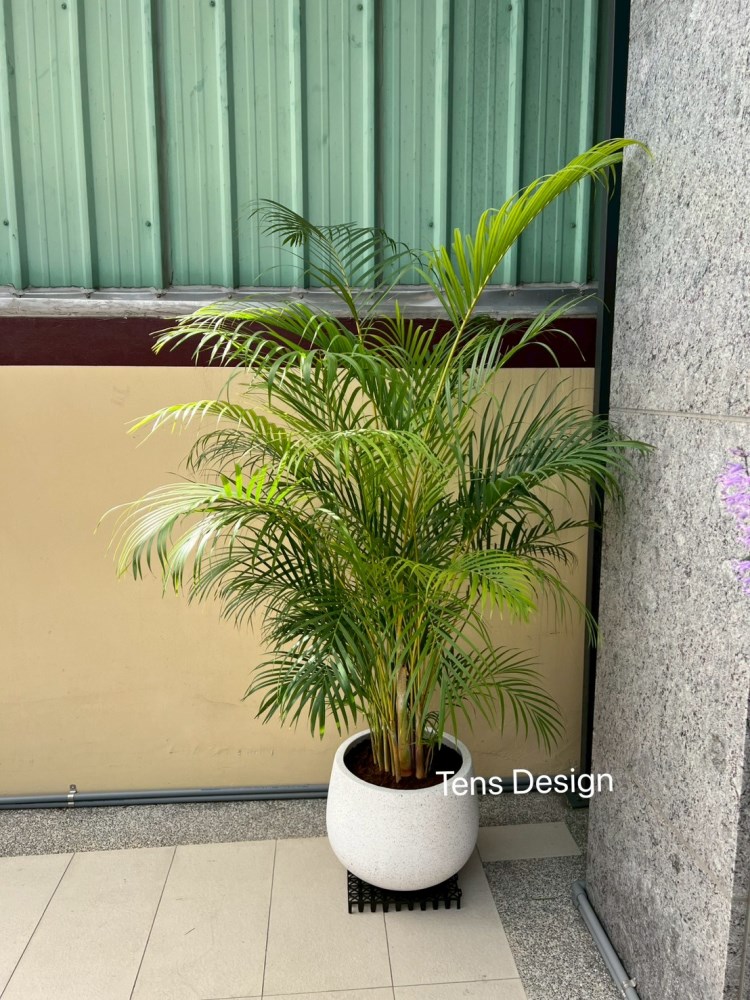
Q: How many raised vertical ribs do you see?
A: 9